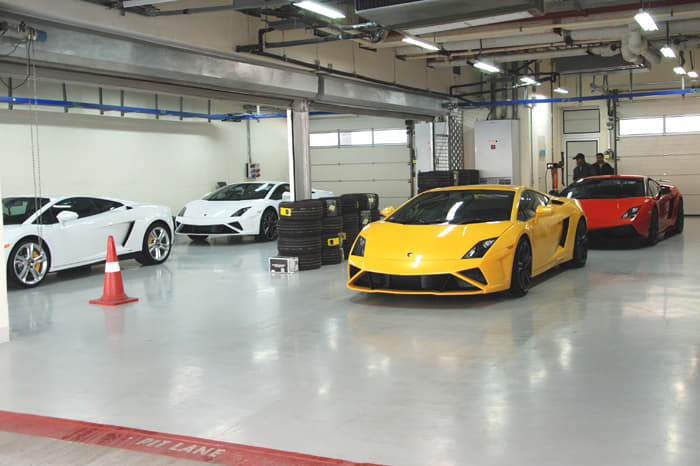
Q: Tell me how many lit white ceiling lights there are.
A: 9